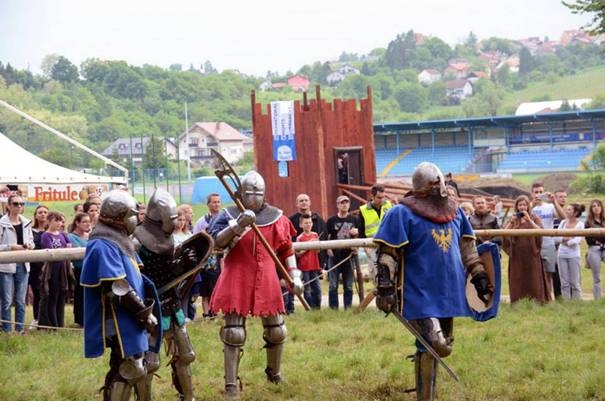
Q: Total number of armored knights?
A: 4